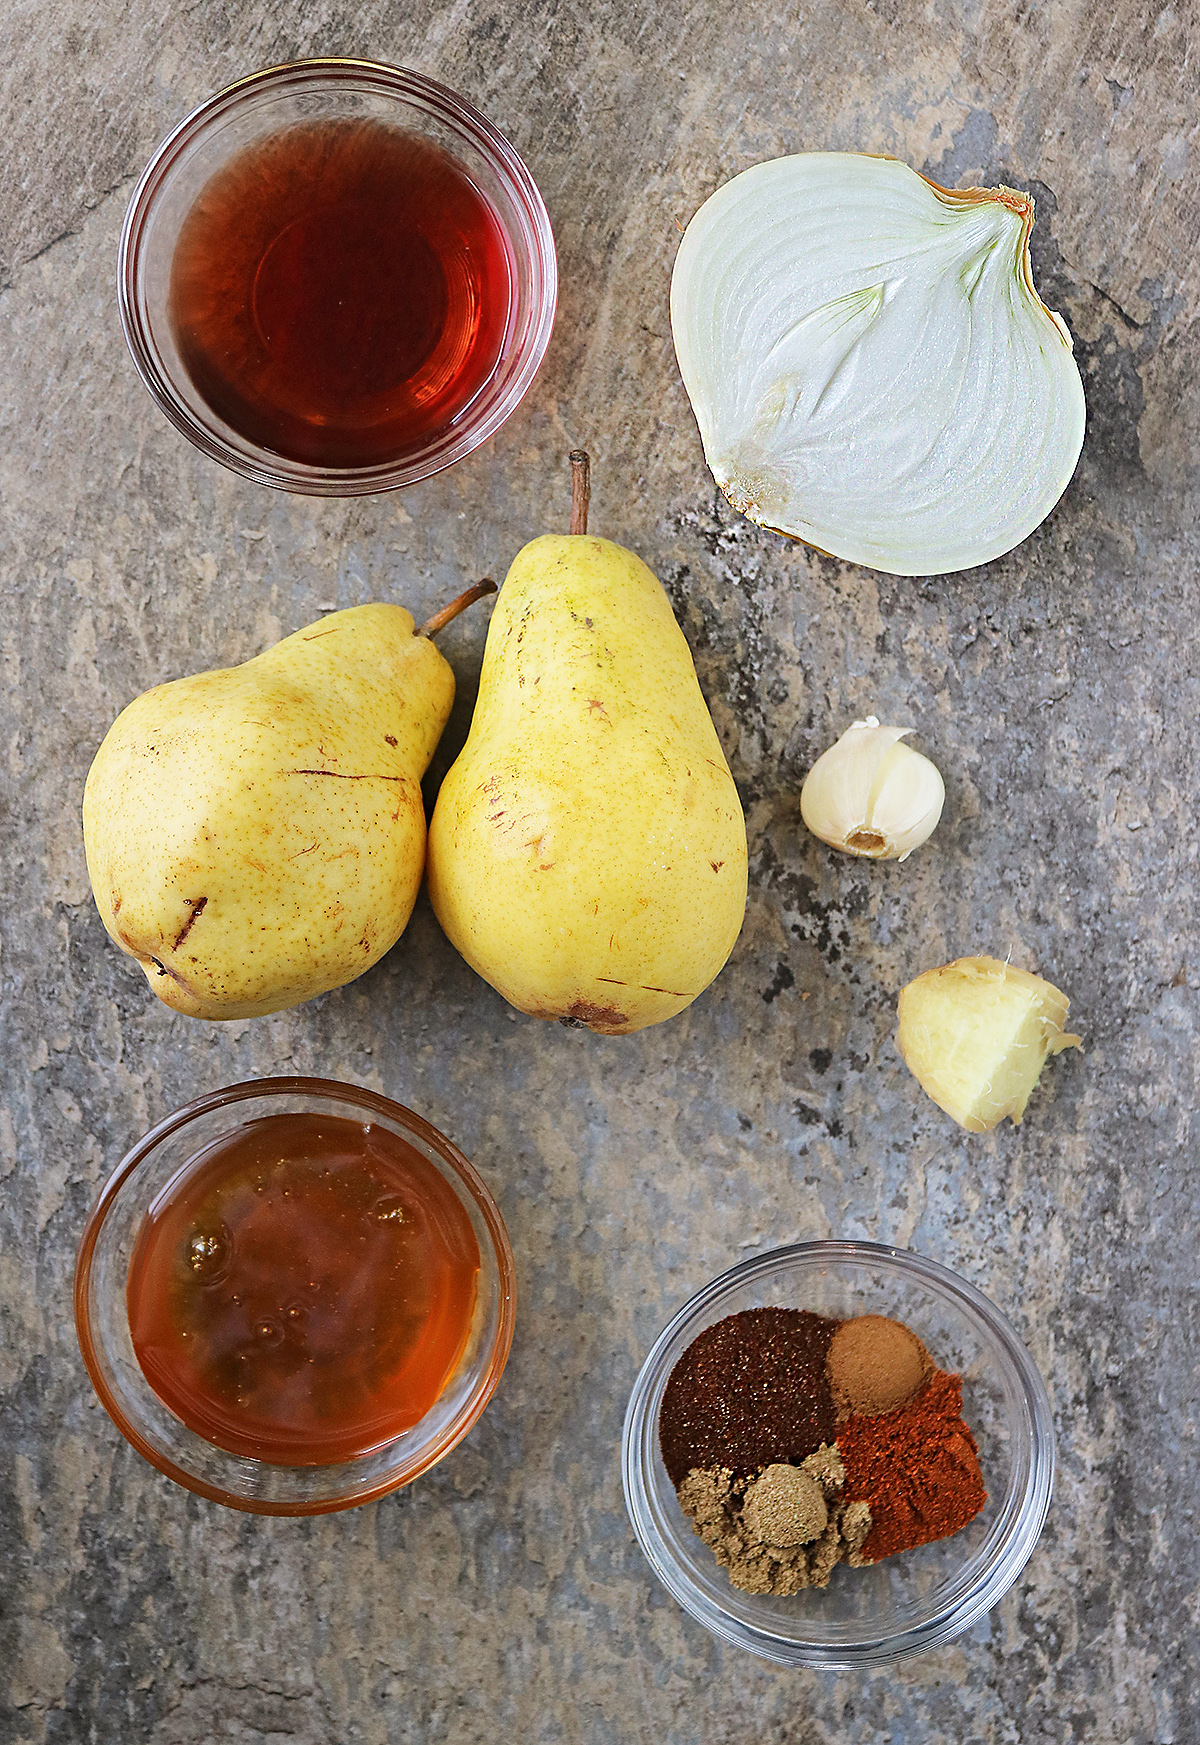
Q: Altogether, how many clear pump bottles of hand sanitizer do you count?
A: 0